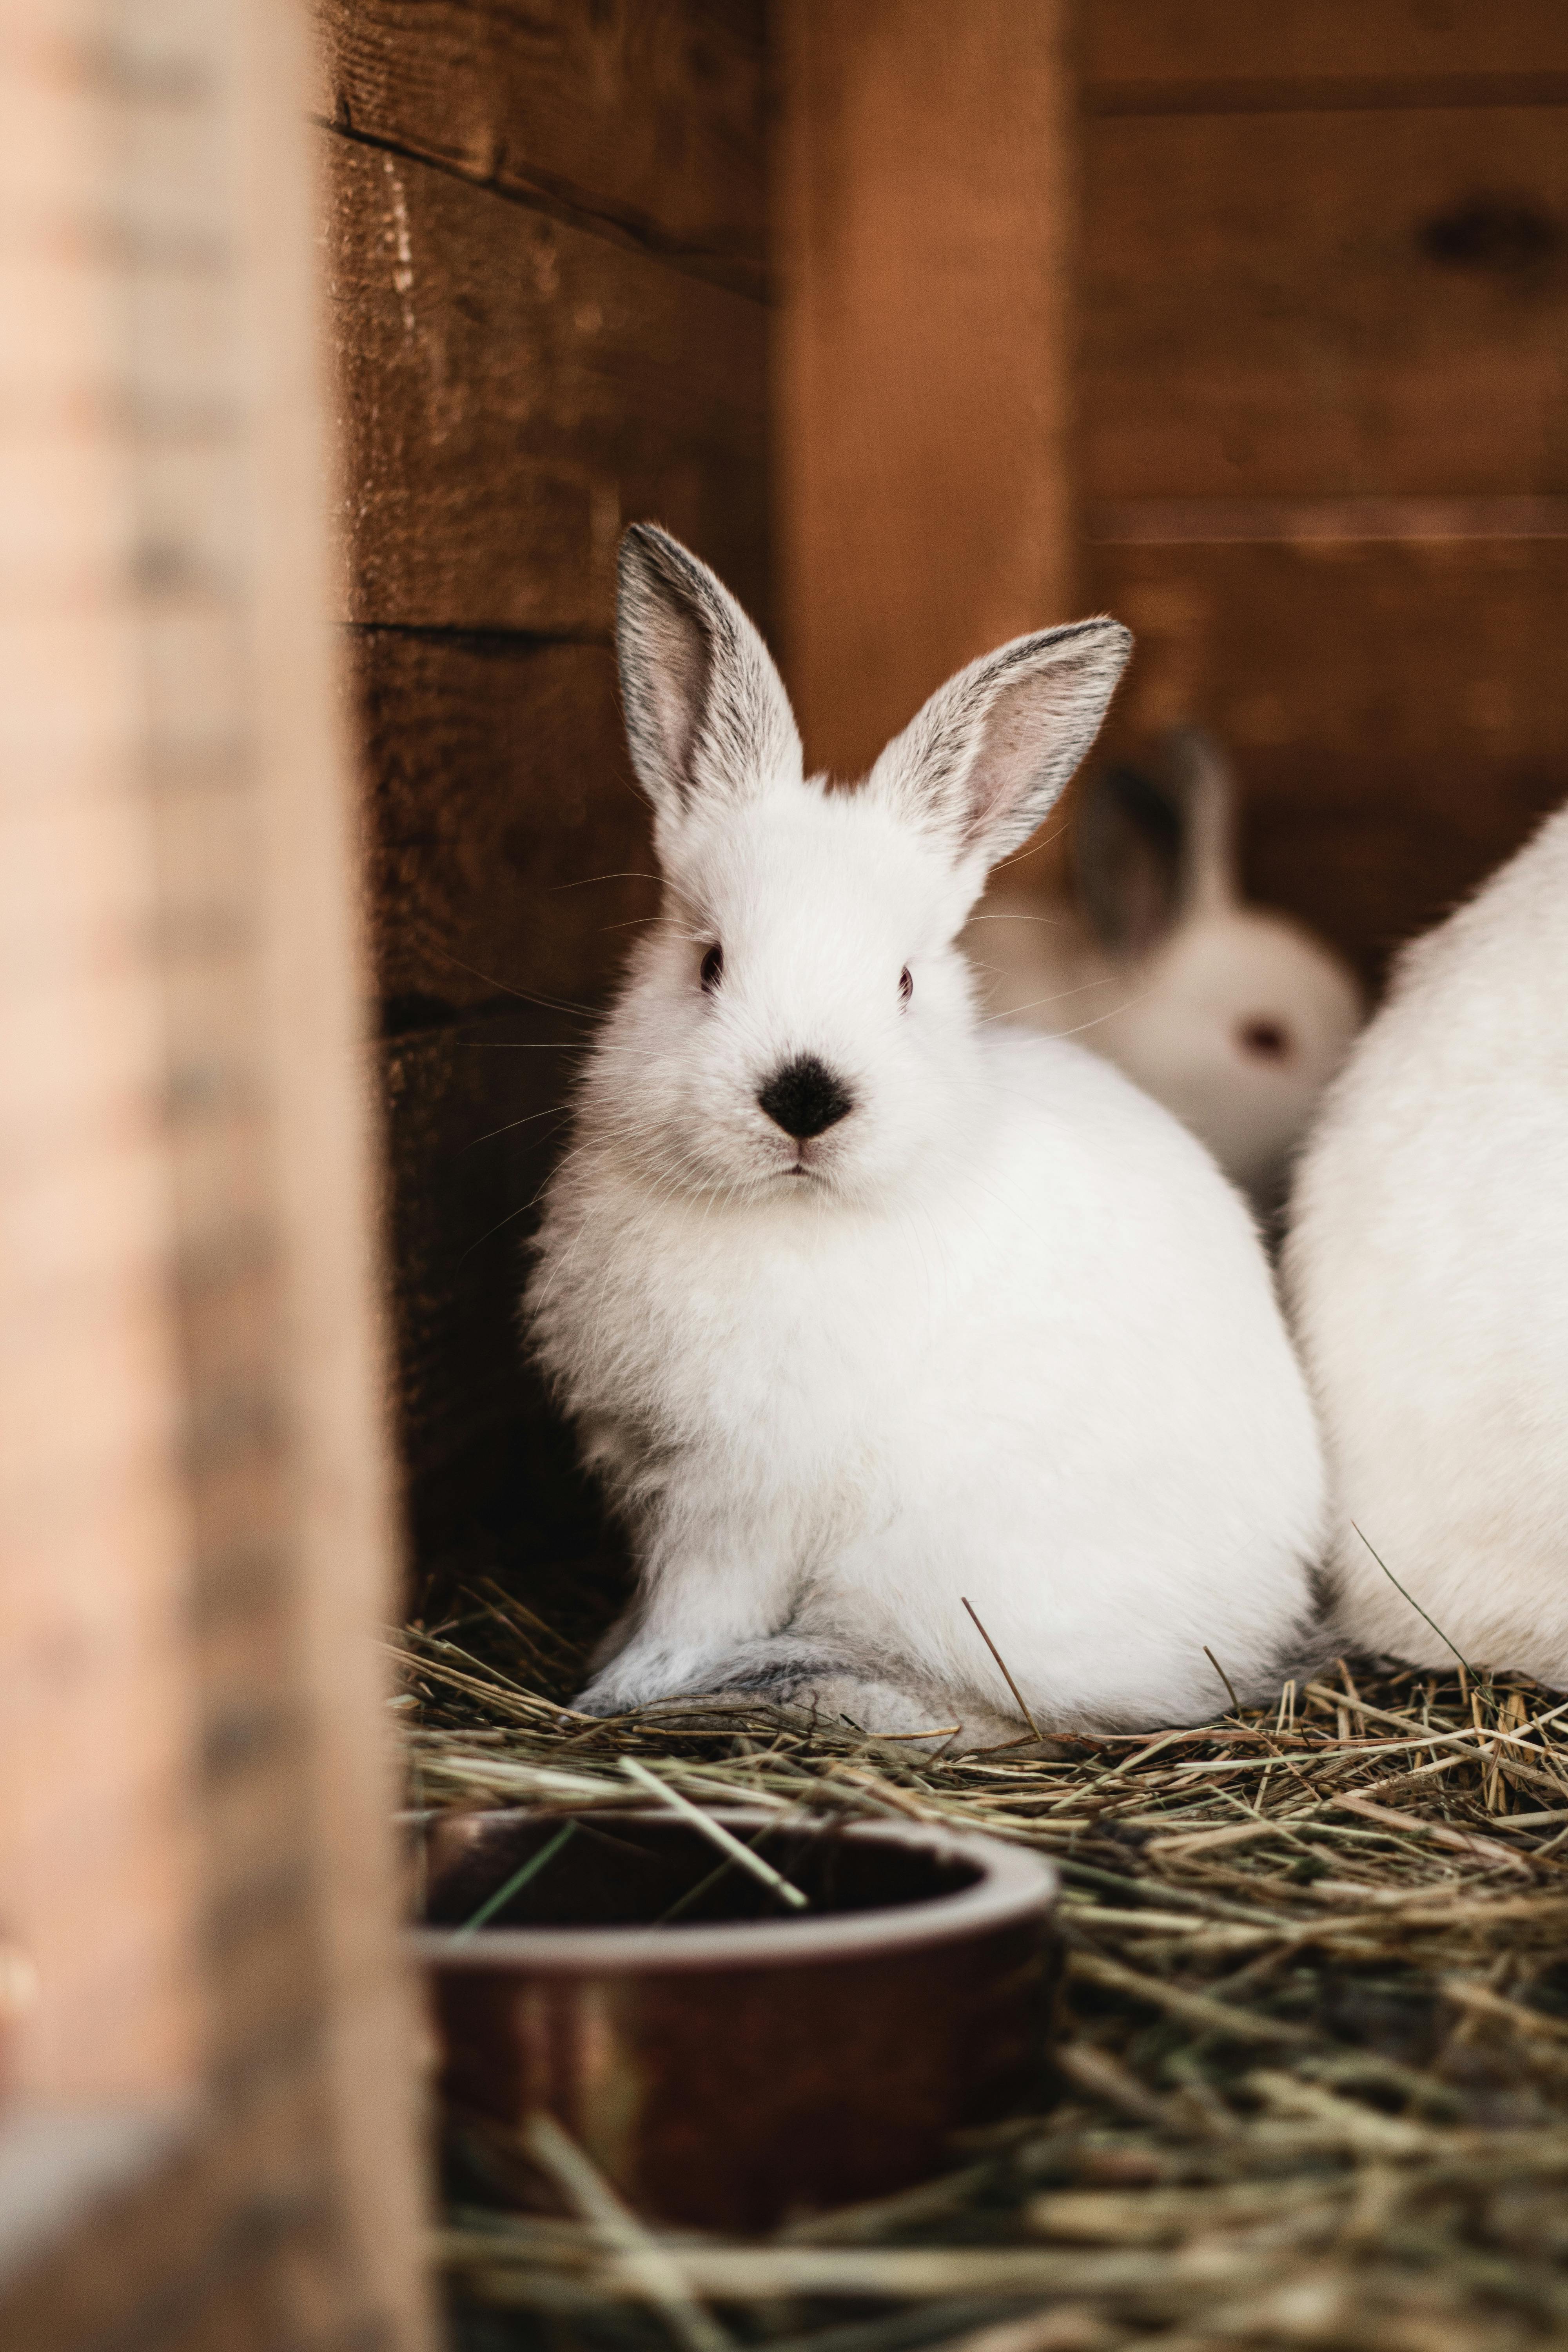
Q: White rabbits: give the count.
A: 3